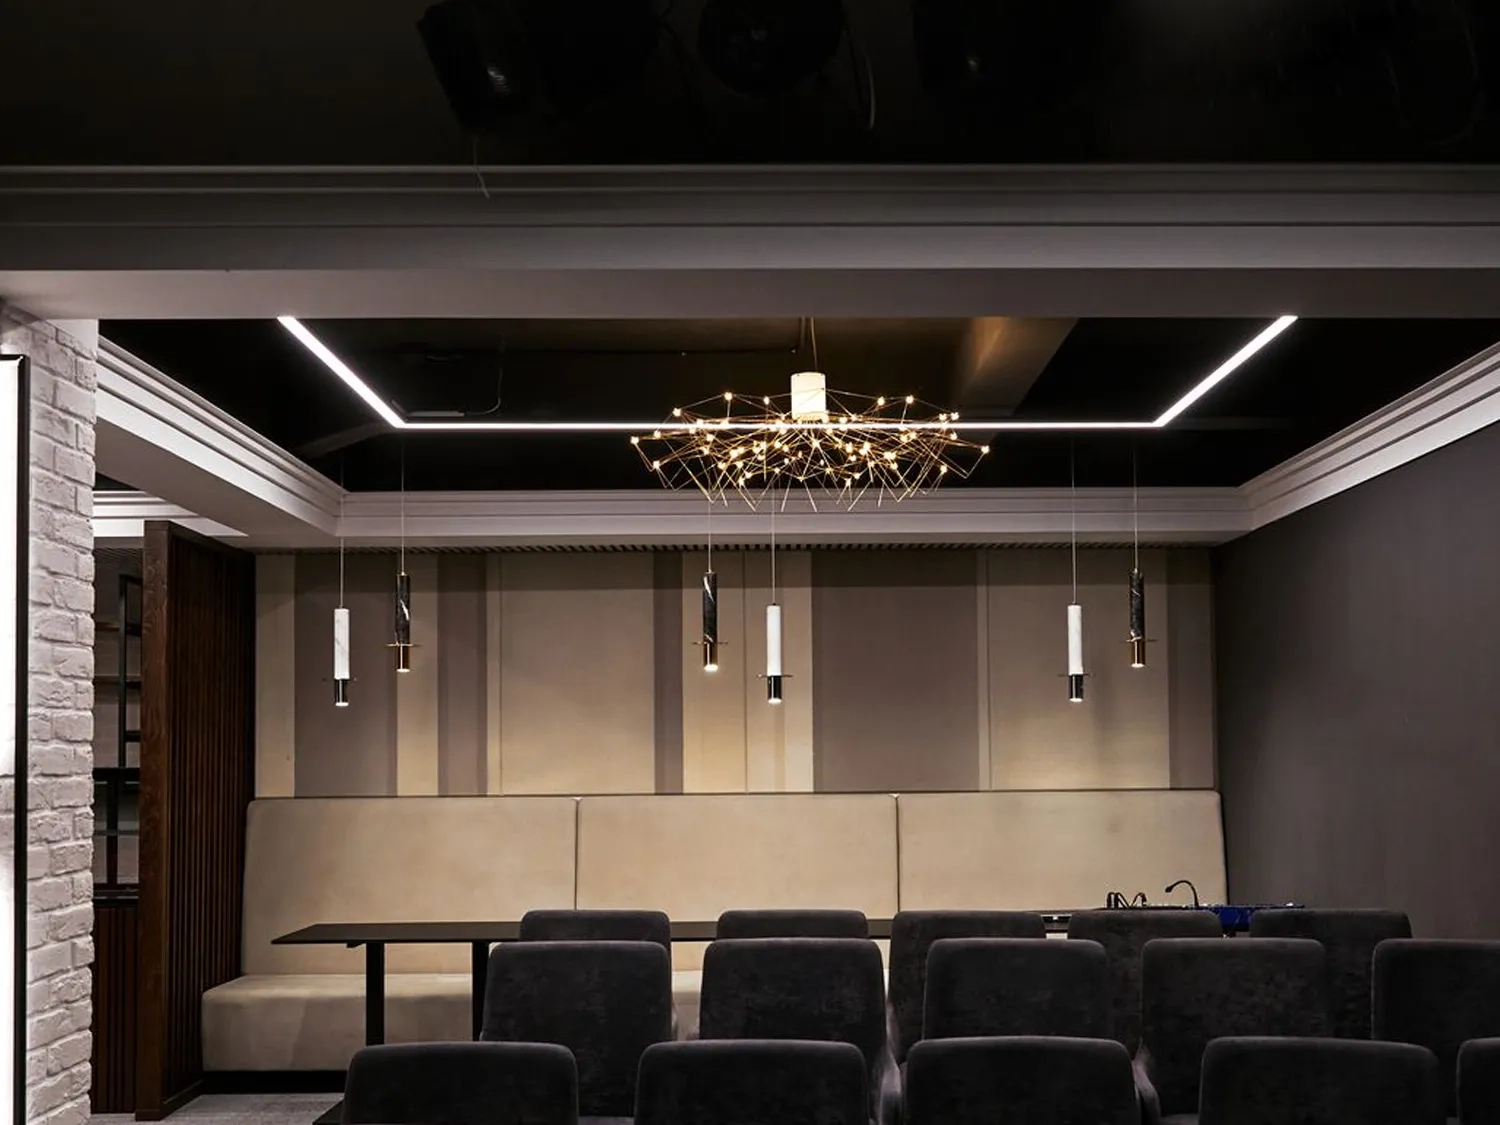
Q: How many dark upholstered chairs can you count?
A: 15